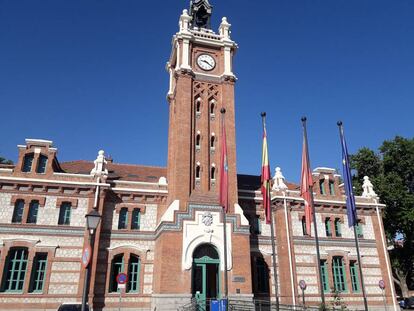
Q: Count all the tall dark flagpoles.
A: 4